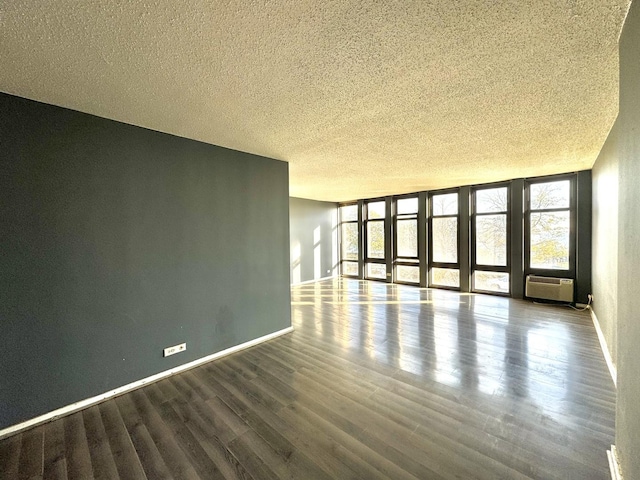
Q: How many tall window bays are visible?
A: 6